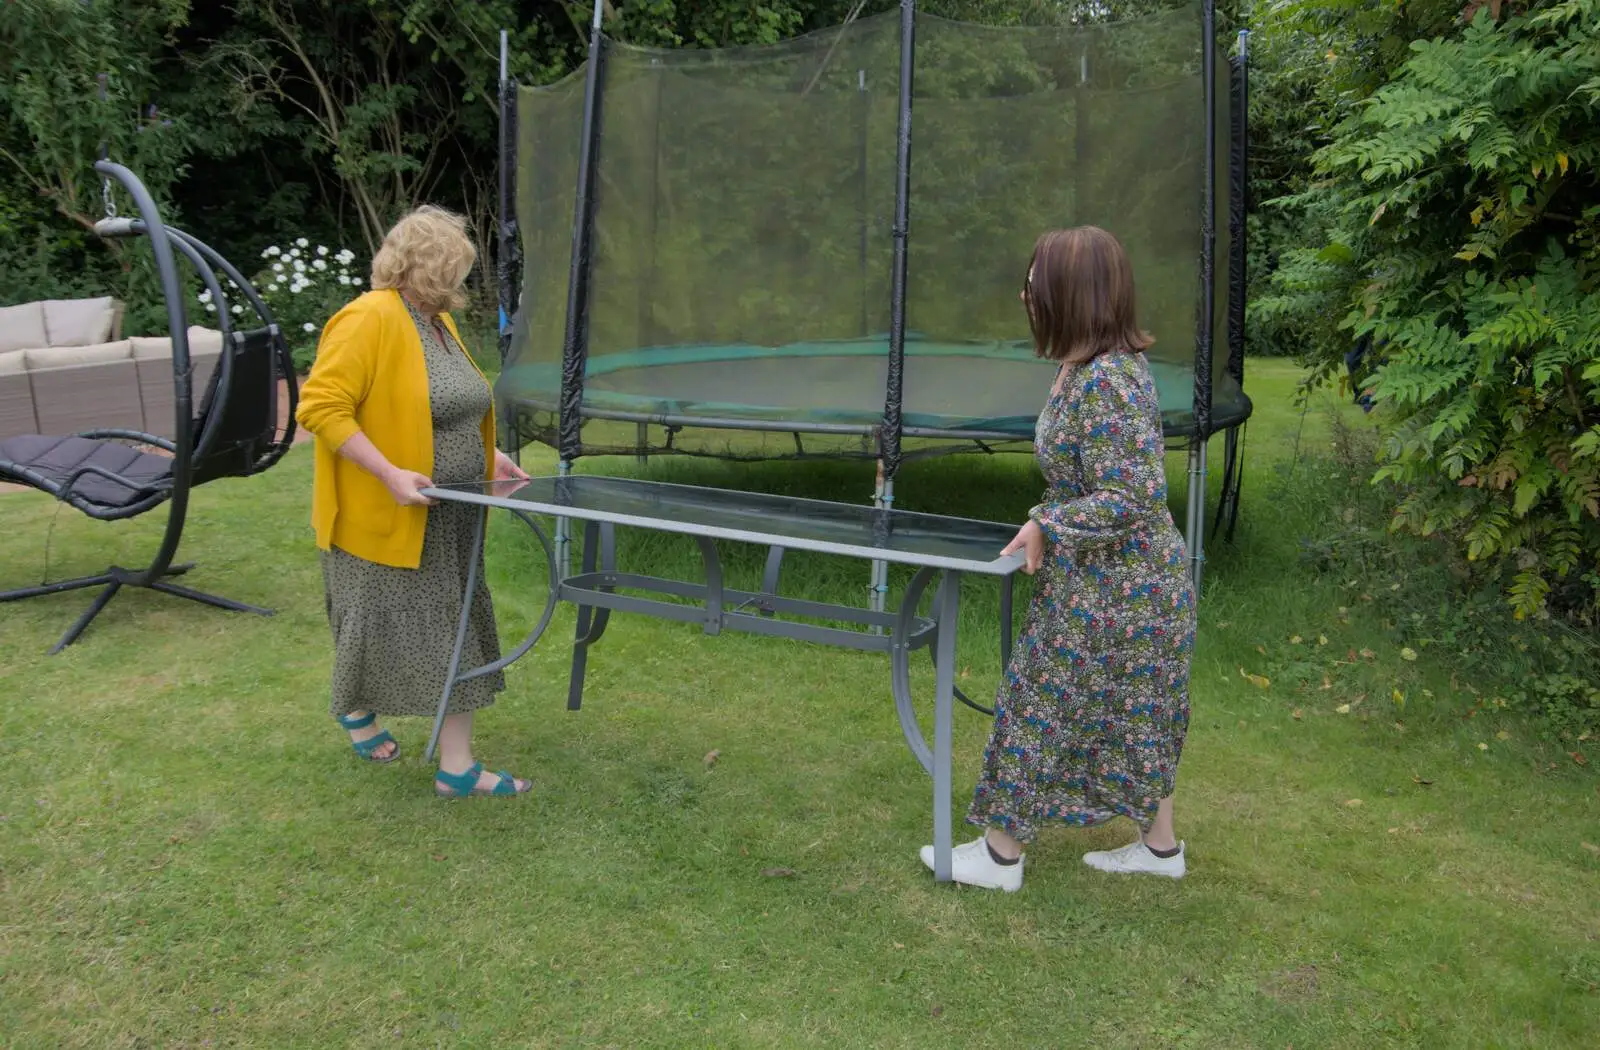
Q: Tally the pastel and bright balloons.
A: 0